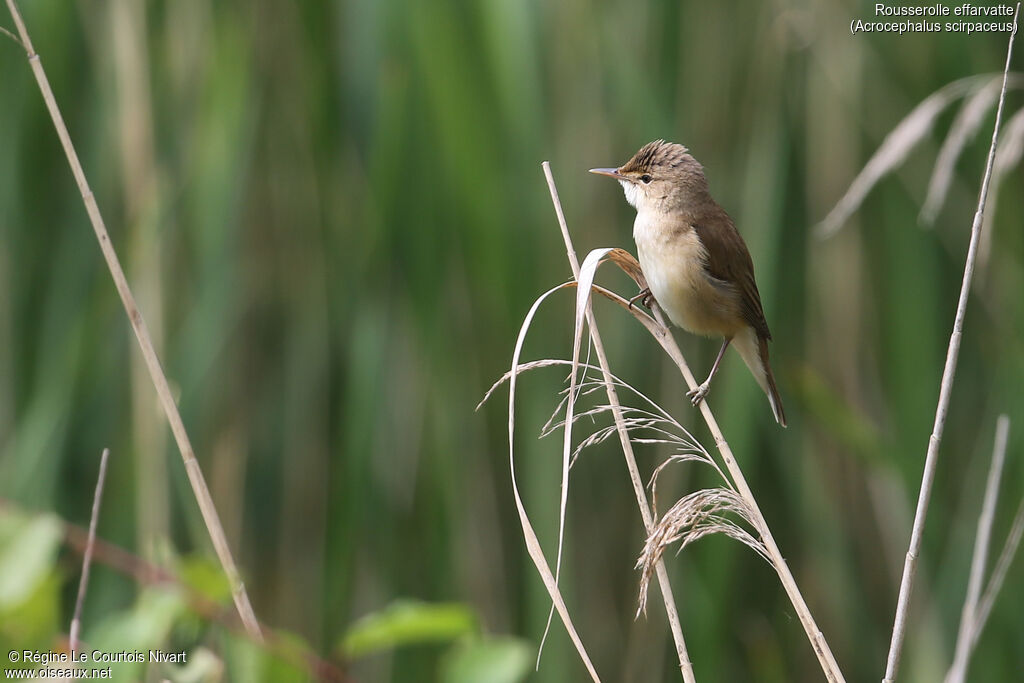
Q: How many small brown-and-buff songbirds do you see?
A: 1